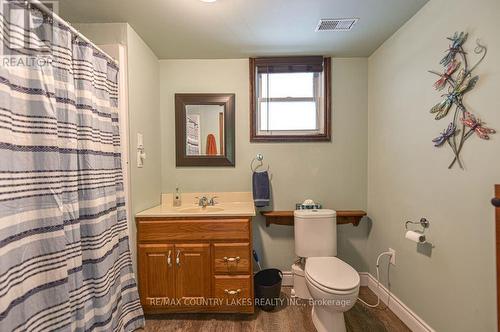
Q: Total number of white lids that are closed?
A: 1